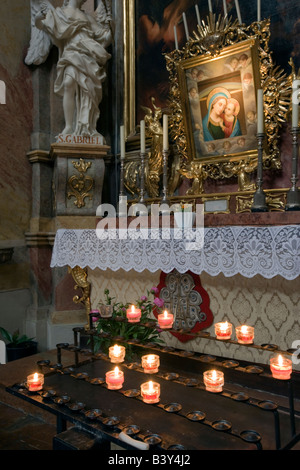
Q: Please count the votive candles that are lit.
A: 11